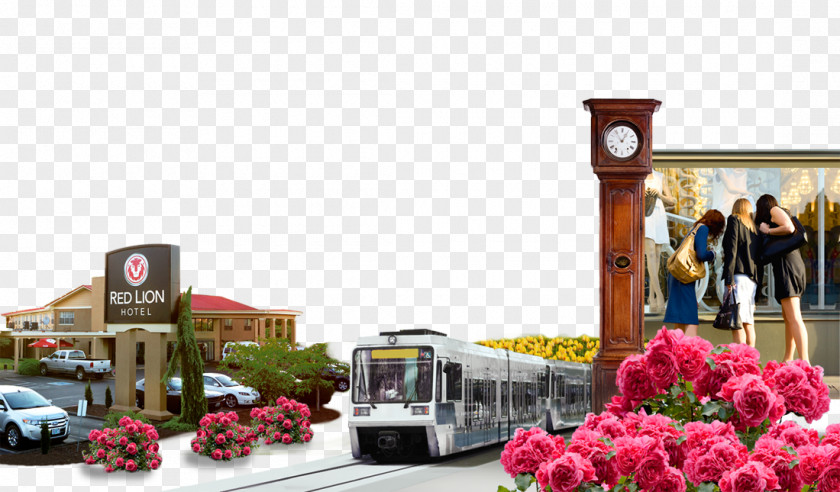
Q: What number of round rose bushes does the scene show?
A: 3